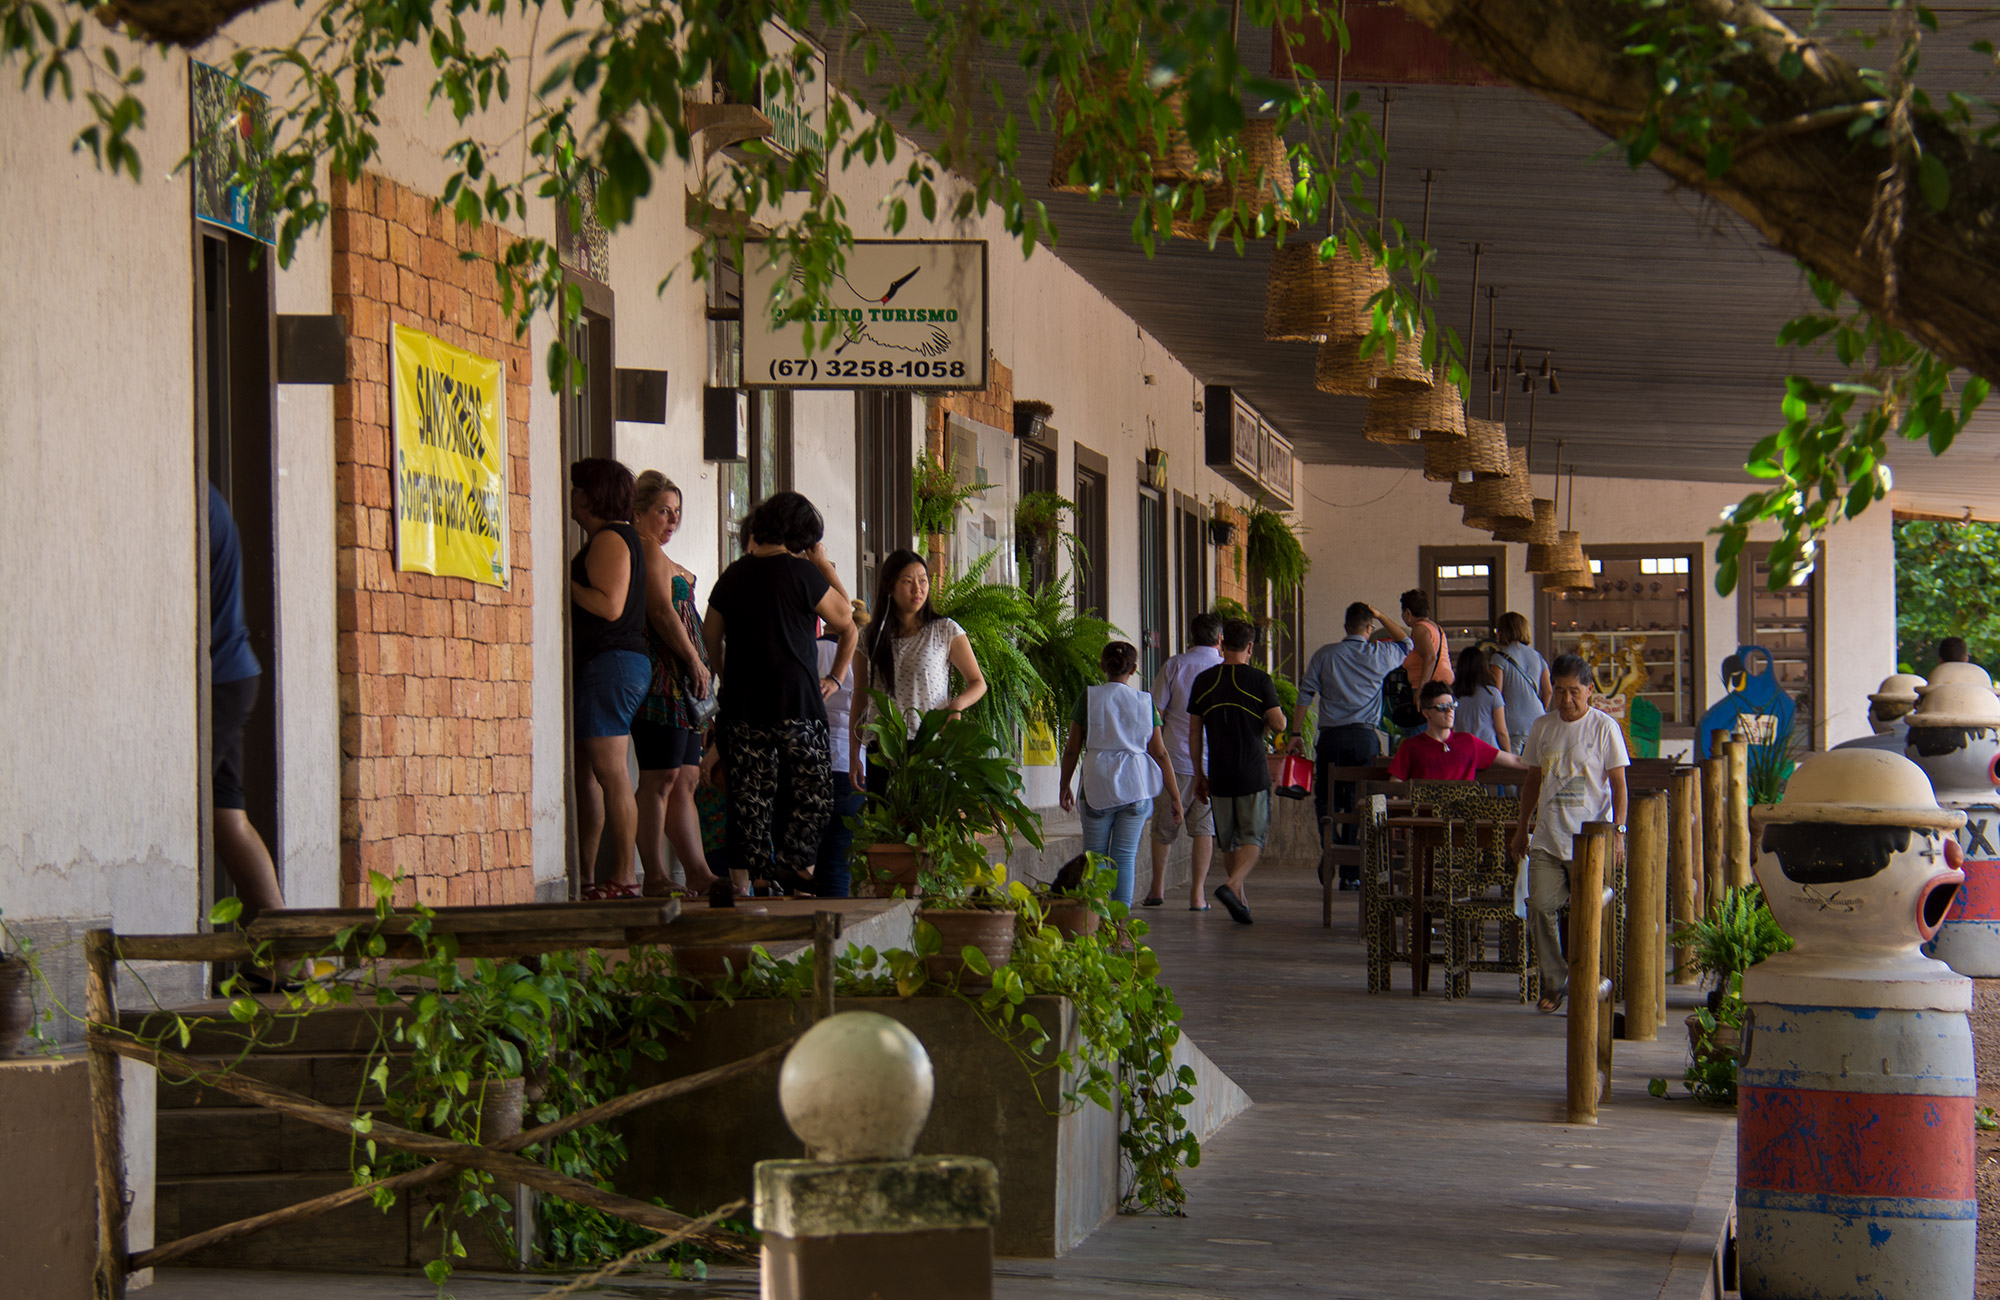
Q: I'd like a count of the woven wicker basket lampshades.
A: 11